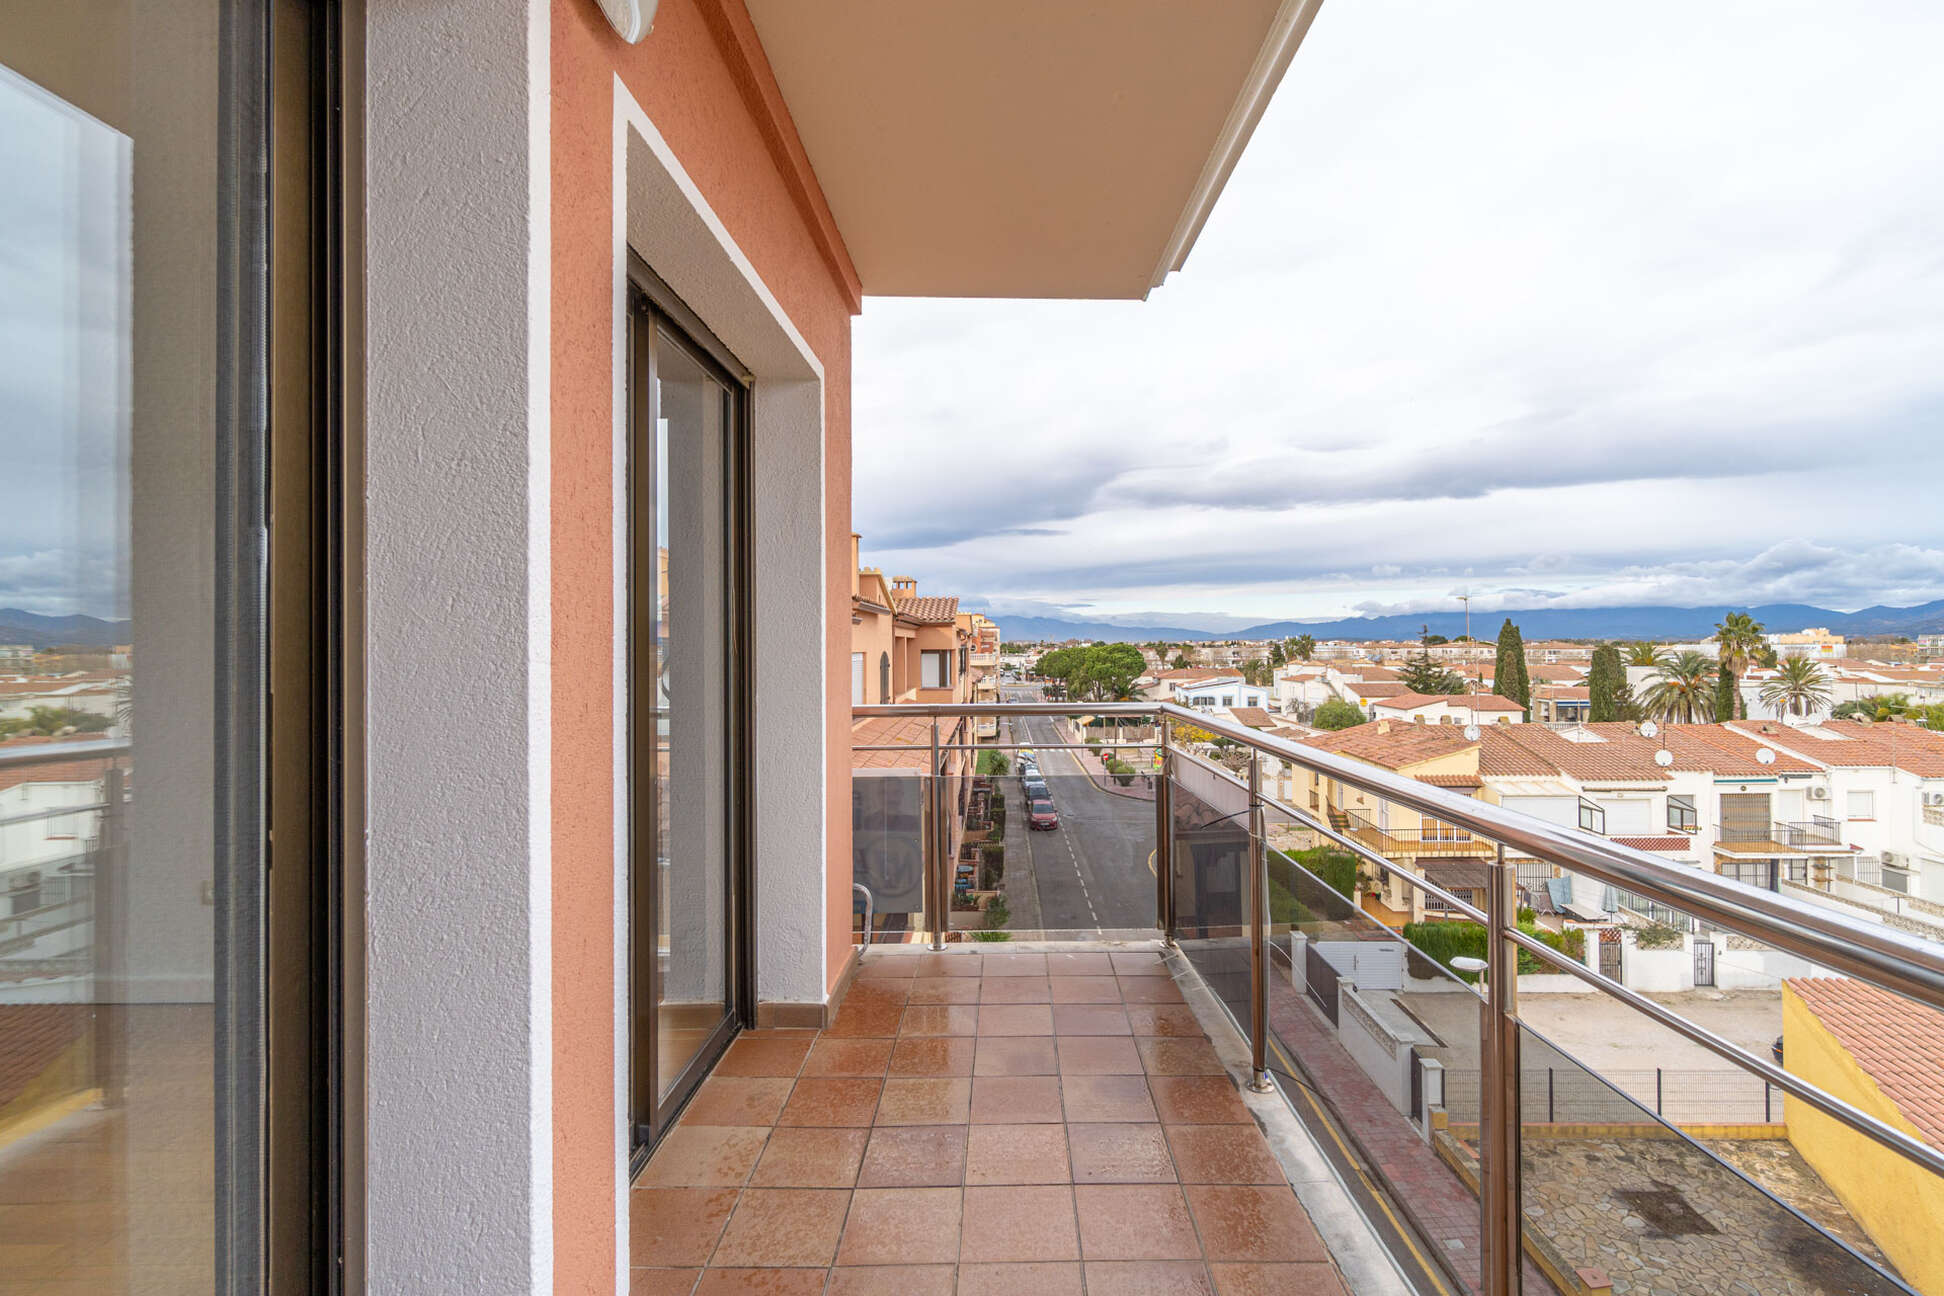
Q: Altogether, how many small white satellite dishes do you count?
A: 4